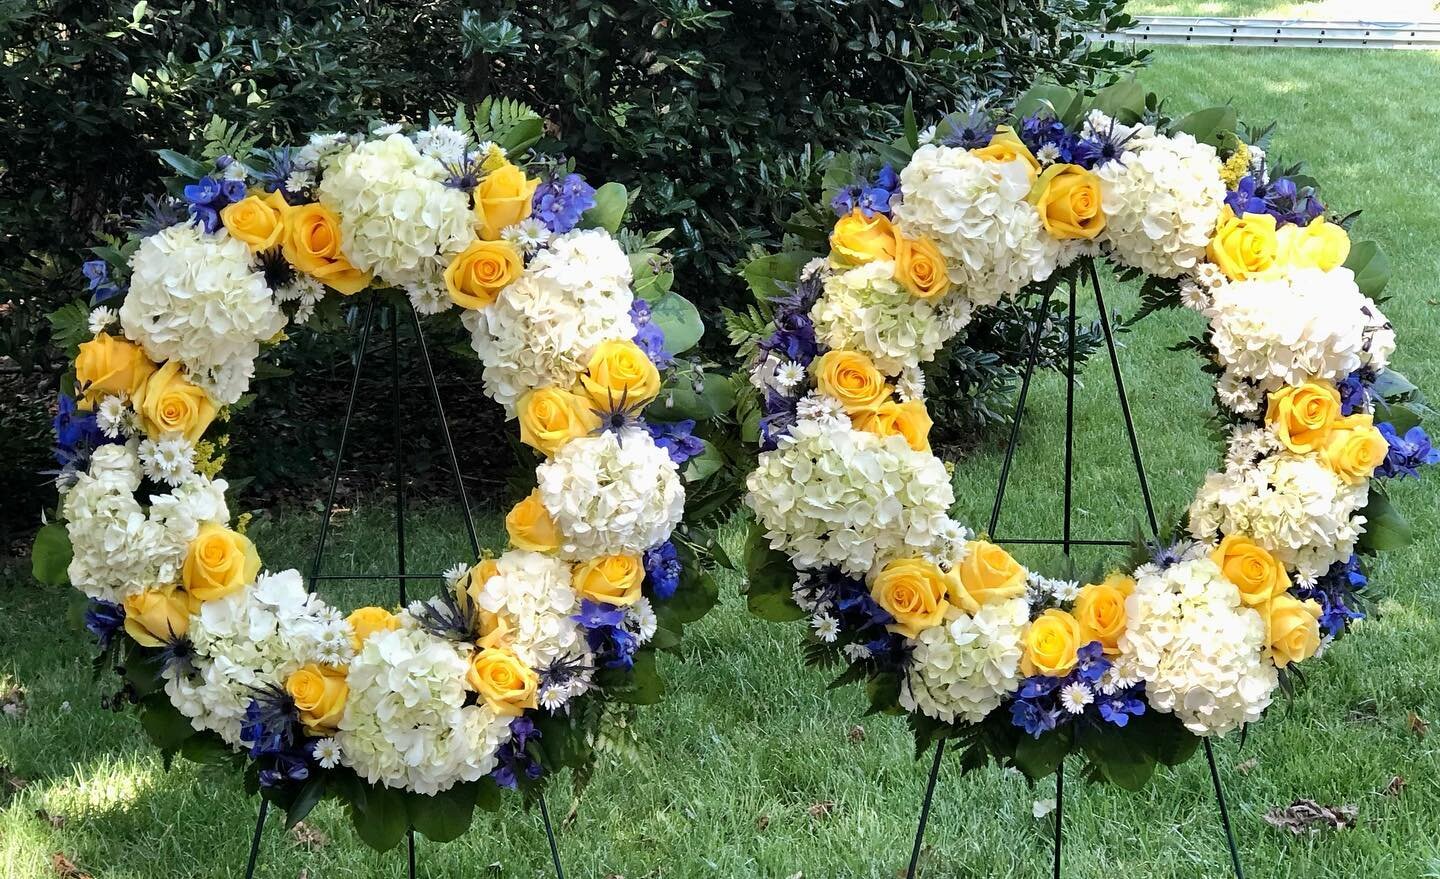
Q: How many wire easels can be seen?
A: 2